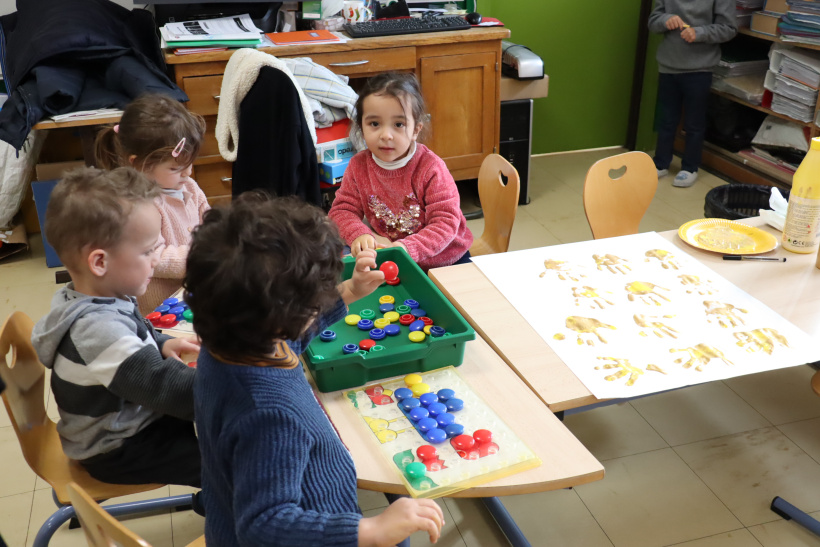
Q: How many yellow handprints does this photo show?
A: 12